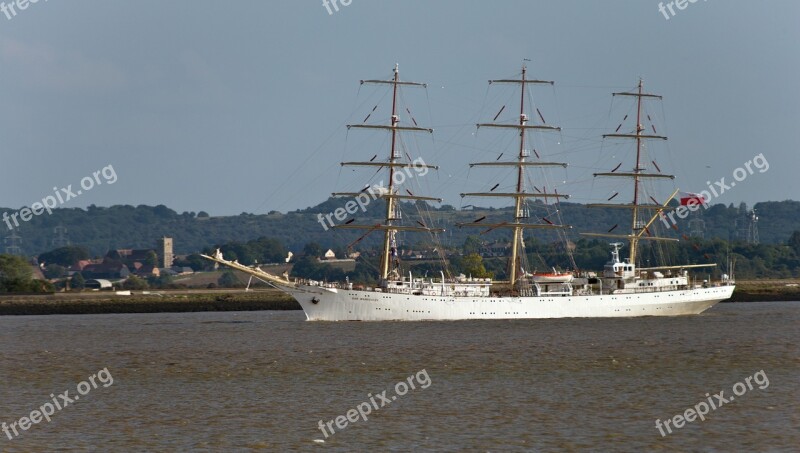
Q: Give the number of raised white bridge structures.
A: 1